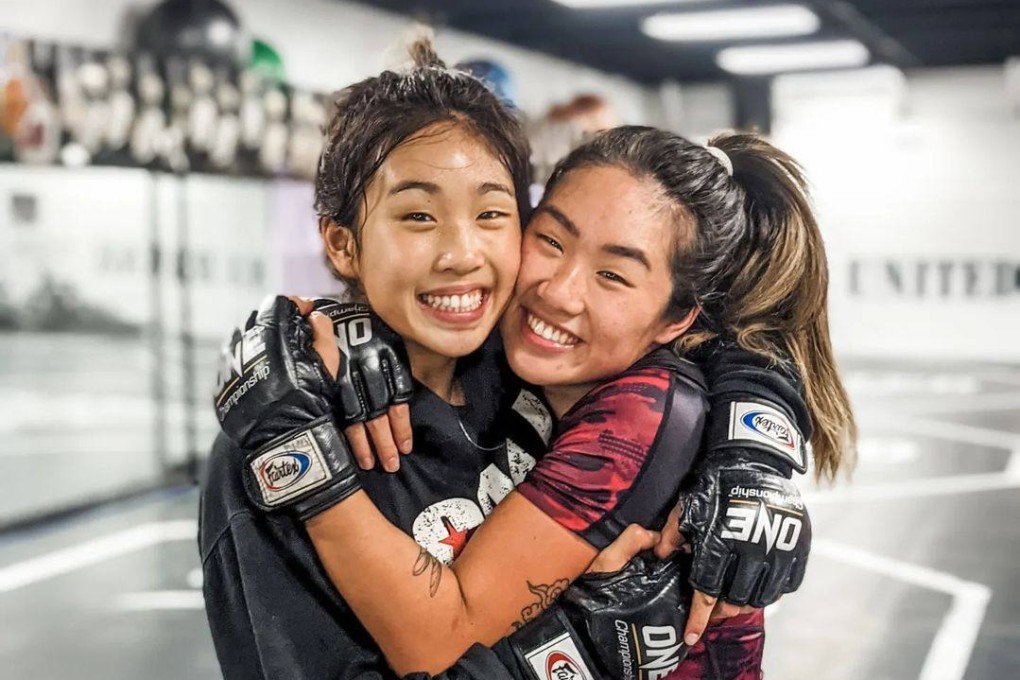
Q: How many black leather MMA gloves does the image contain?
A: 4